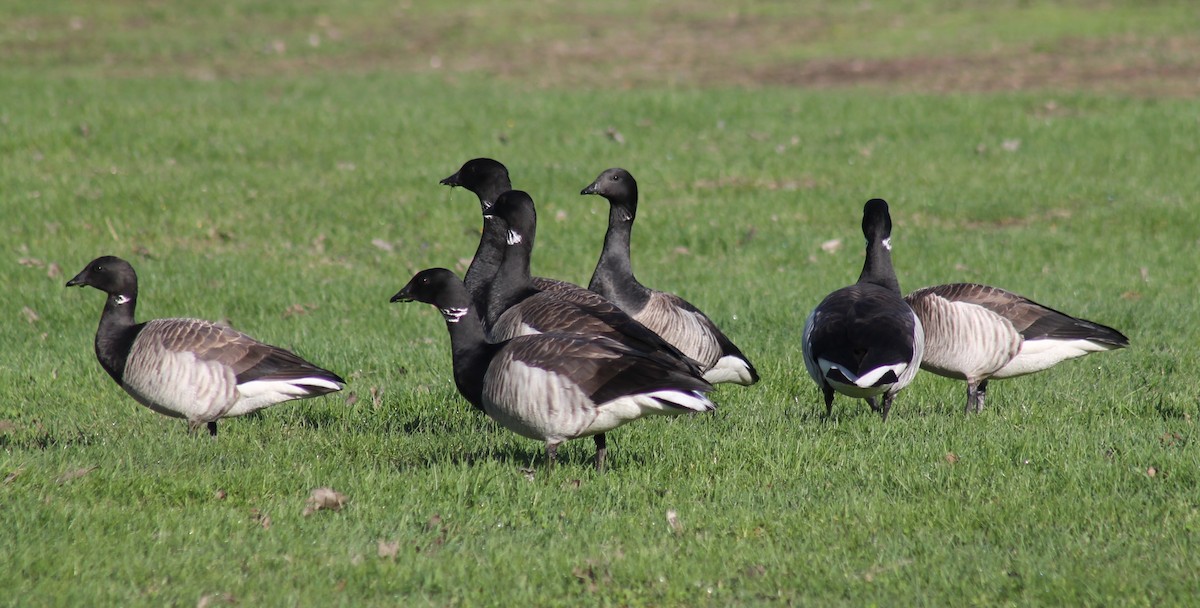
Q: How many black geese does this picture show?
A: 7